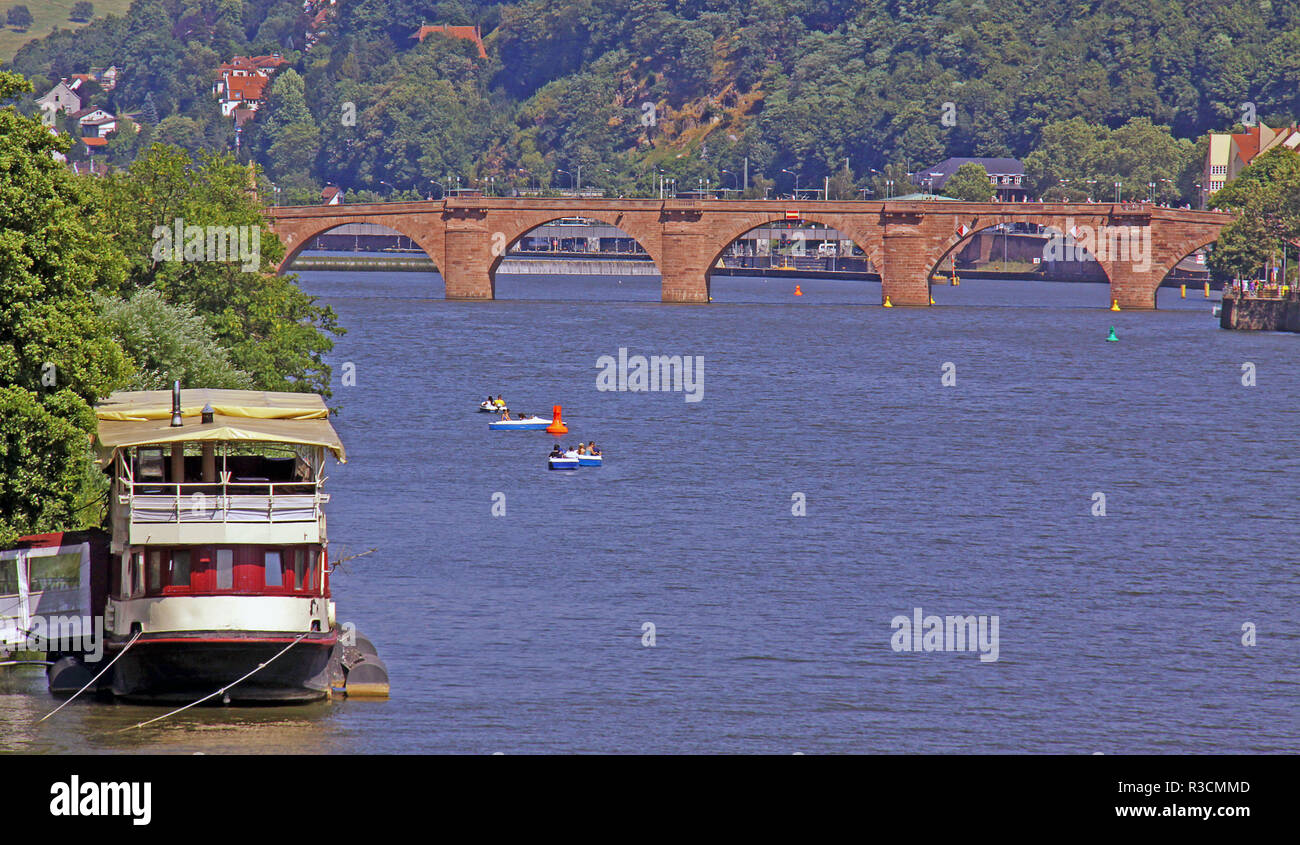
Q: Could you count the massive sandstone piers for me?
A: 4